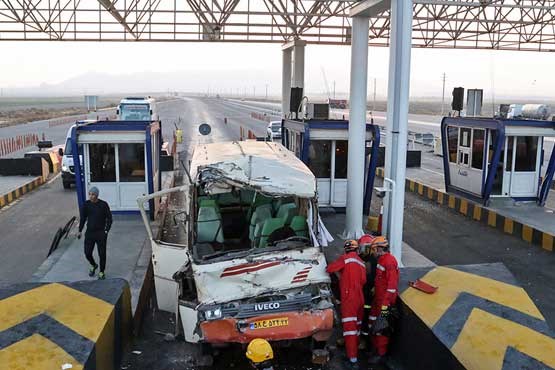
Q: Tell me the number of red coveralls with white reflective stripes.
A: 2